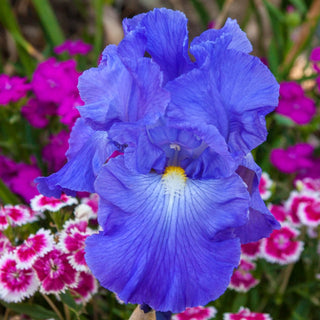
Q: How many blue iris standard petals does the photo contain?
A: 3